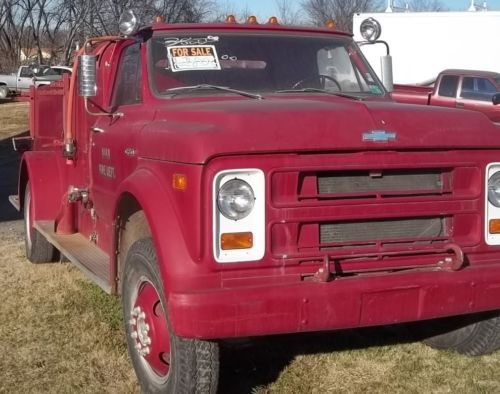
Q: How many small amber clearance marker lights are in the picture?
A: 5